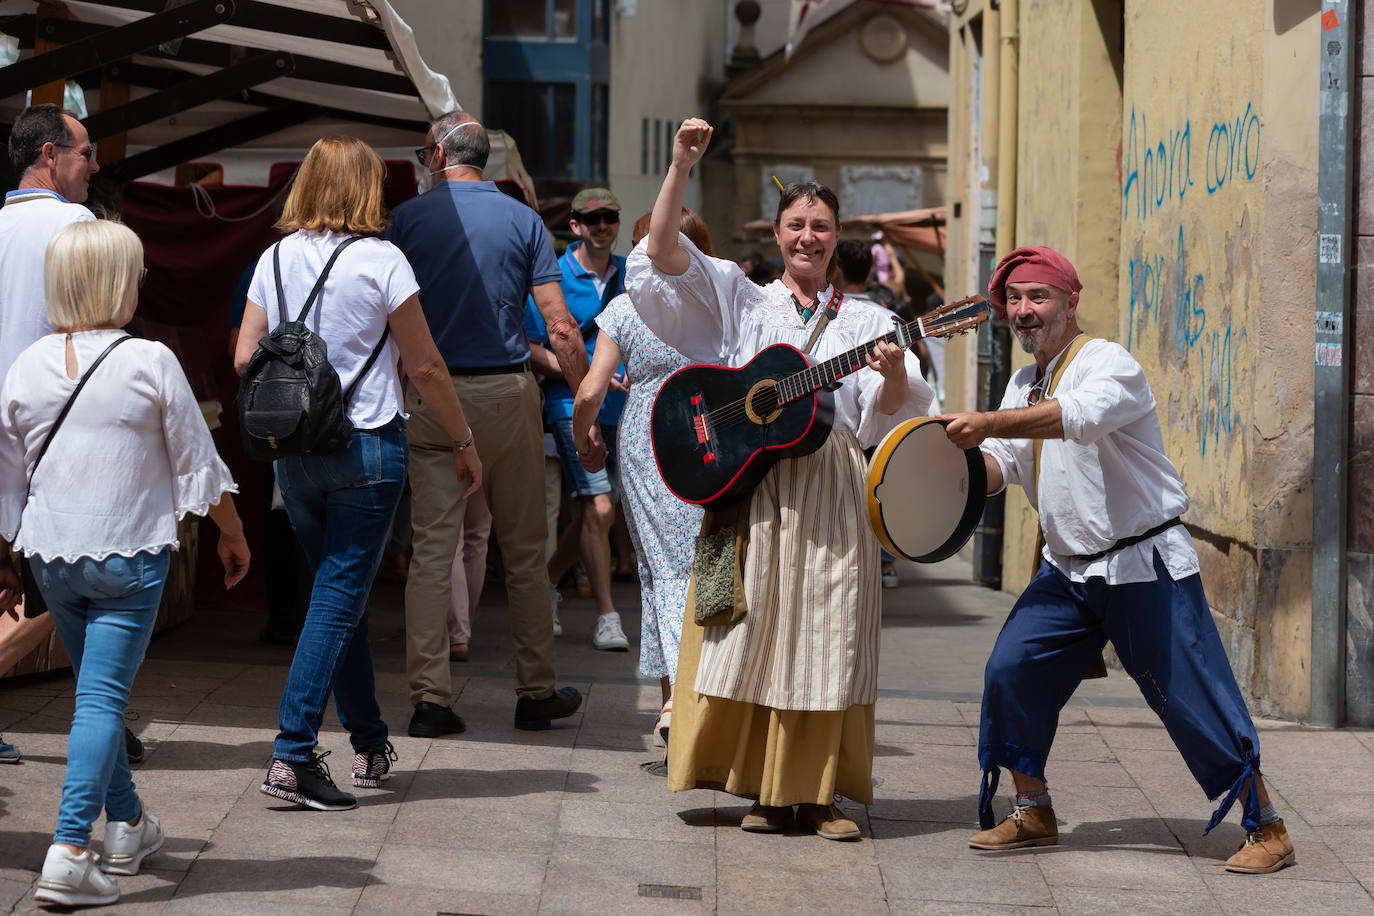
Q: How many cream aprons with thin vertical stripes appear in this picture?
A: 1